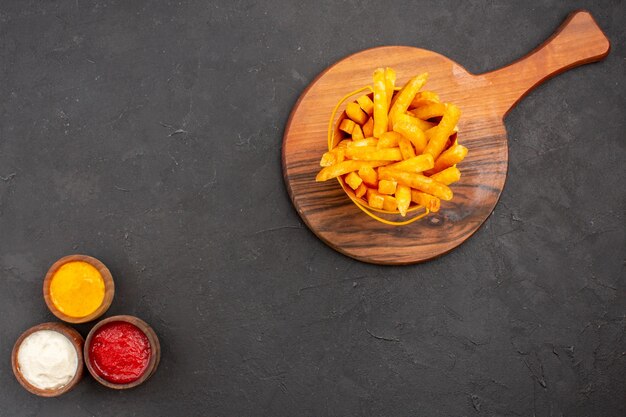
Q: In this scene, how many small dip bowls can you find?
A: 3